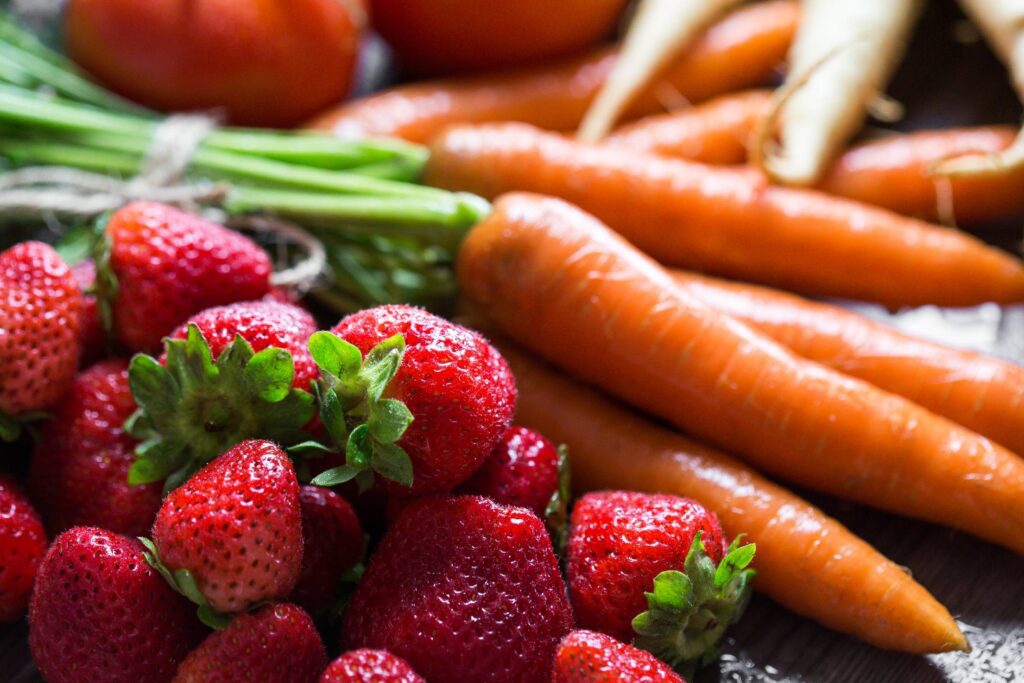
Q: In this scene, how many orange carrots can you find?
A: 7